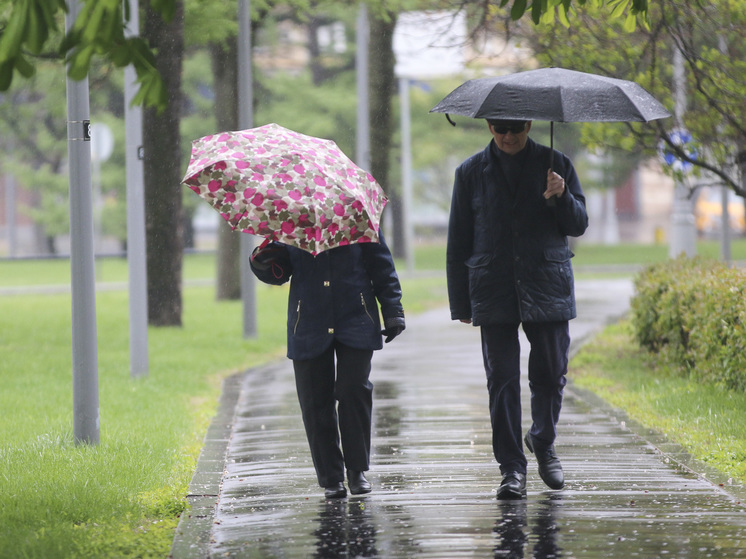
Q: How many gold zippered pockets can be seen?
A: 2